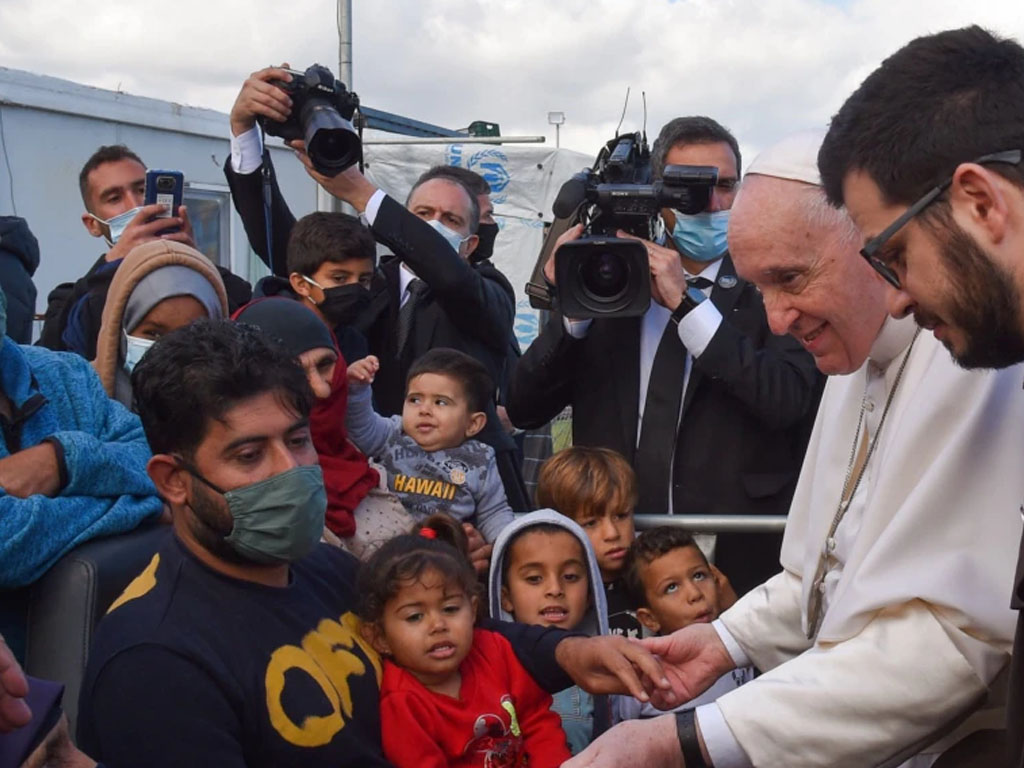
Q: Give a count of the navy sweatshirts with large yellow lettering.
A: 1